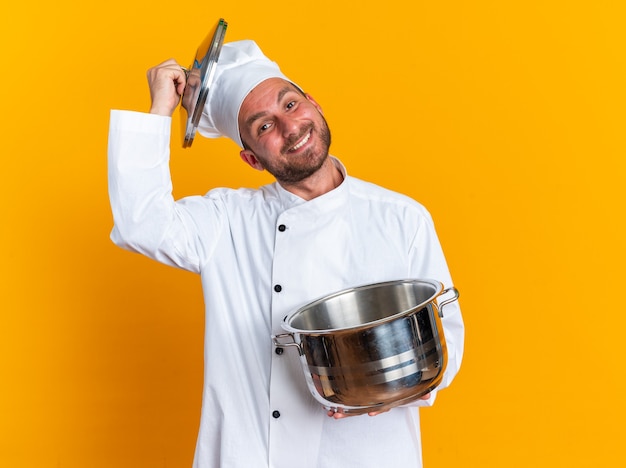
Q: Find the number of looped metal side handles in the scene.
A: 2